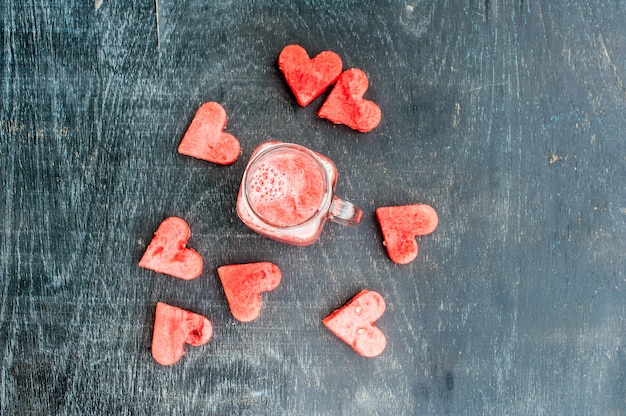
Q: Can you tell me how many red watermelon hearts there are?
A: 8